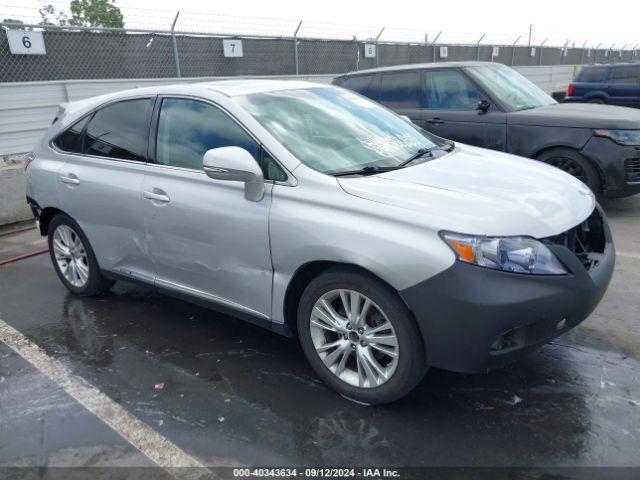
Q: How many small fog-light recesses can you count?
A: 1